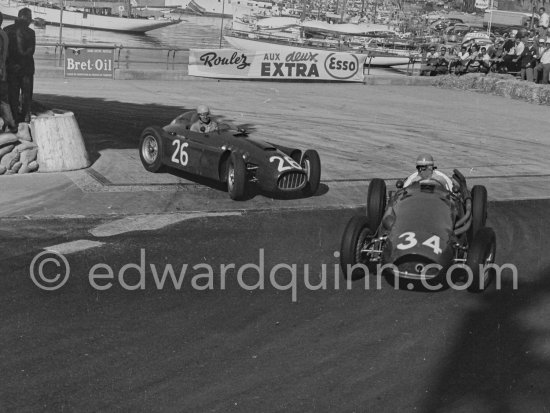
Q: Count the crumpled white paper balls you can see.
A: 0